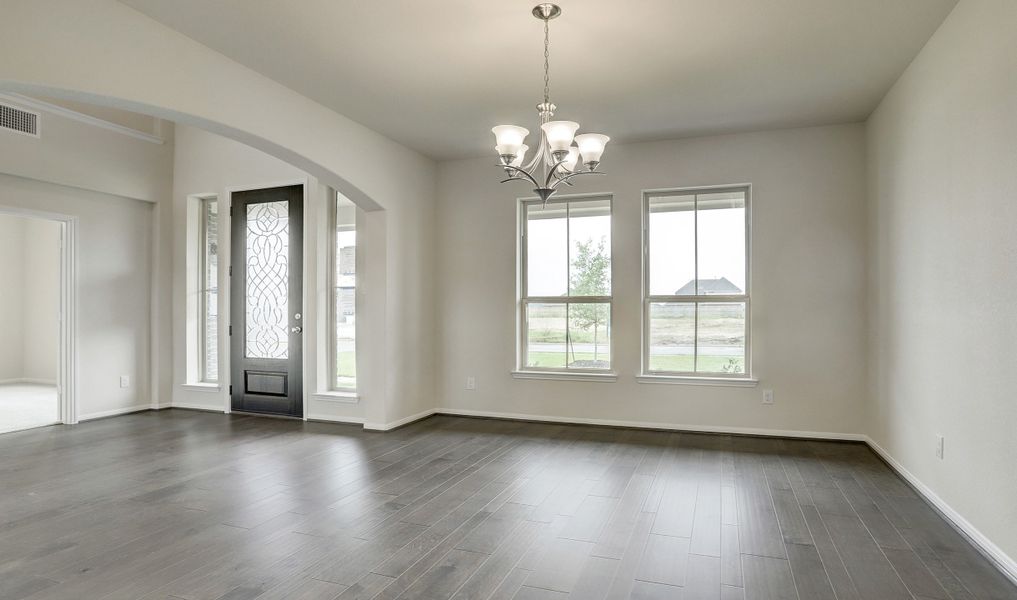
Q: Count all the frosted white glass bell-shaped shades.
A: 5